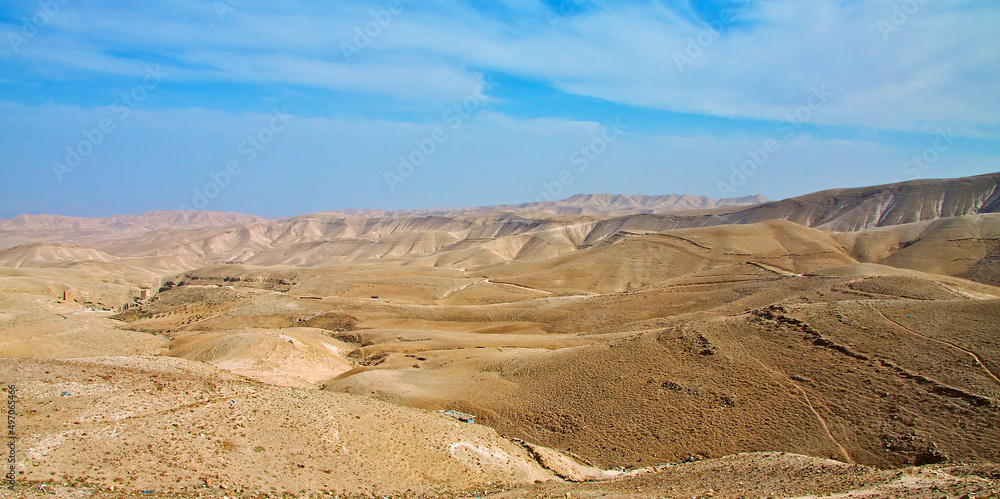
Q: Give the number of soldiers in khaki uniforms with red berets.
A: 0